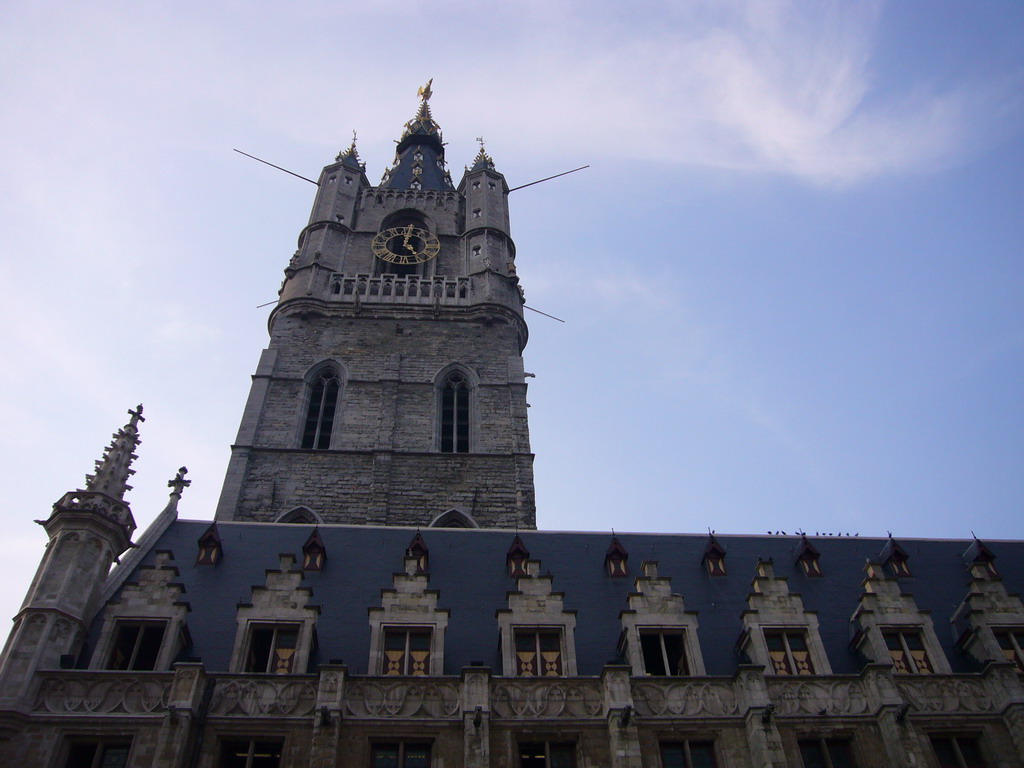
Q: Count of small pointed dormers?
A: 9